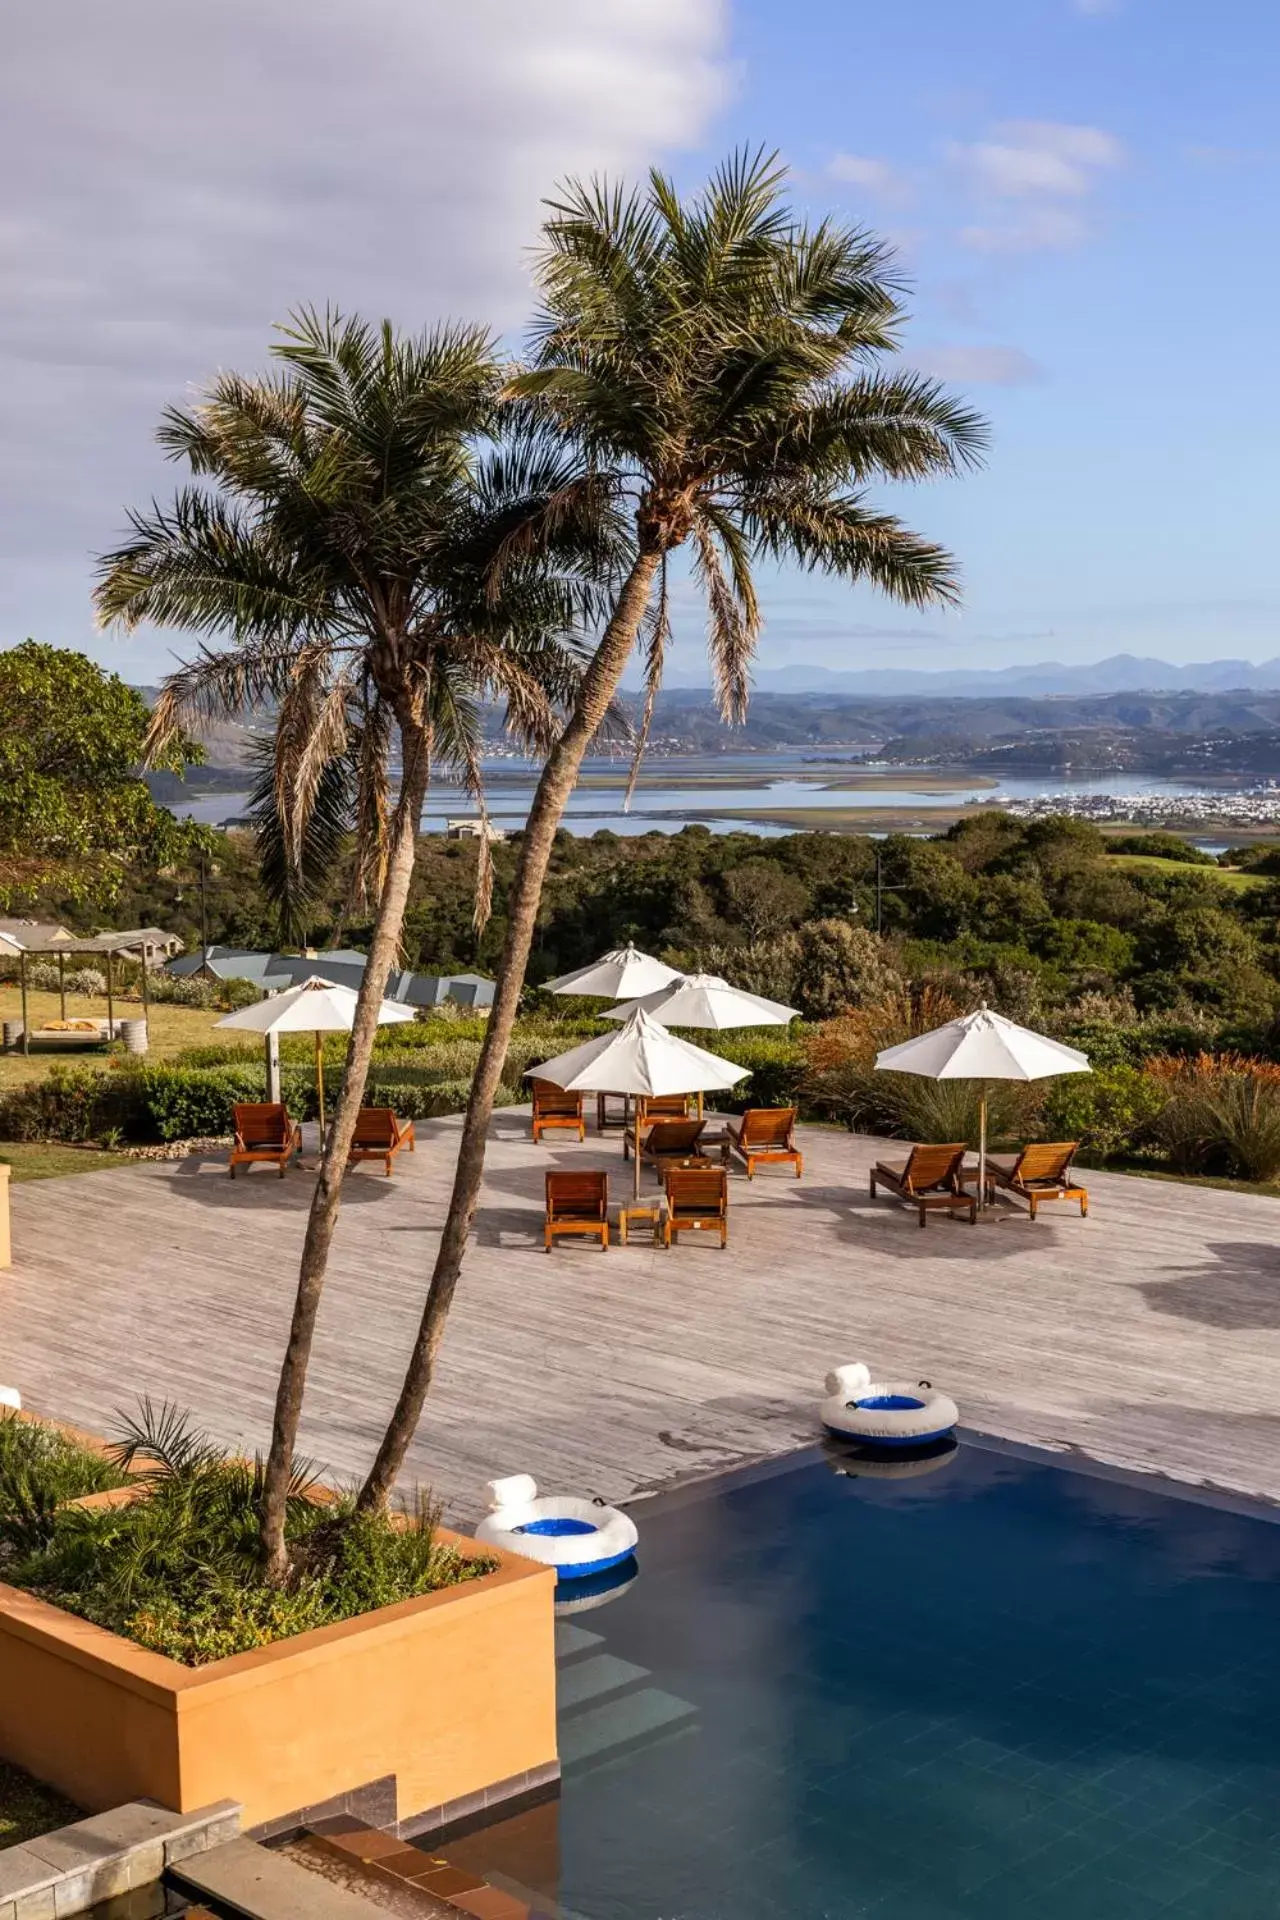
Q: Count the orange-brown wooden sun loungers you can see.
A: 10